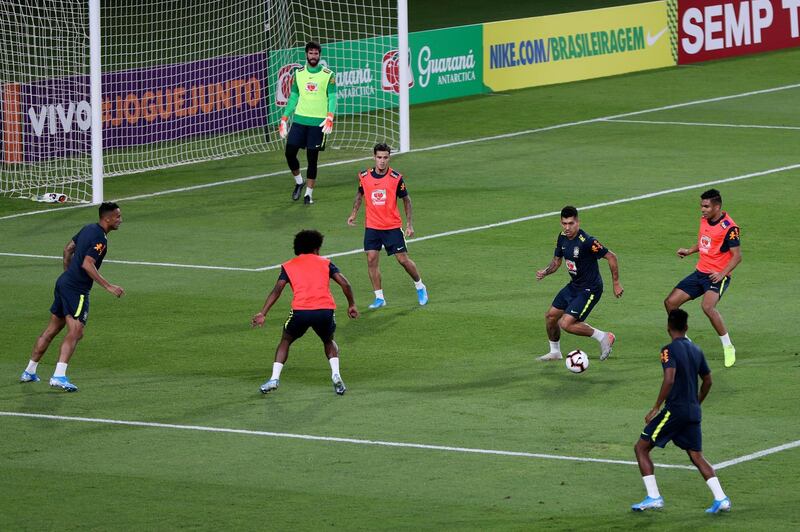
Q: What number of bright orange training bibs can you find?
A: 3